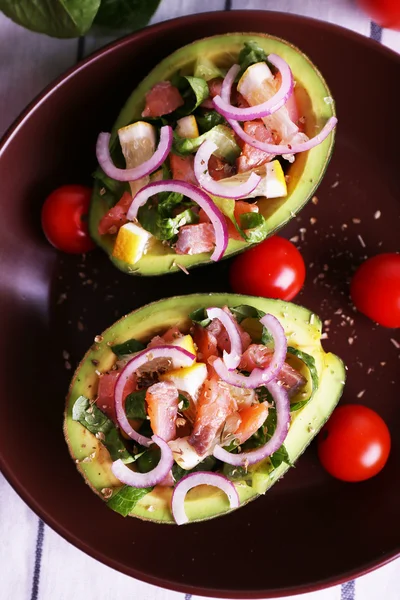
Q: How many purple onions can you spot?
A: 11